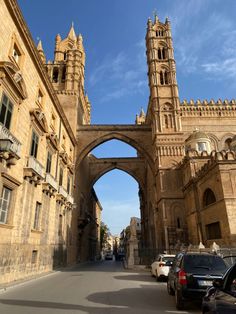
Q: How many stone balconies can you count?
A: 5